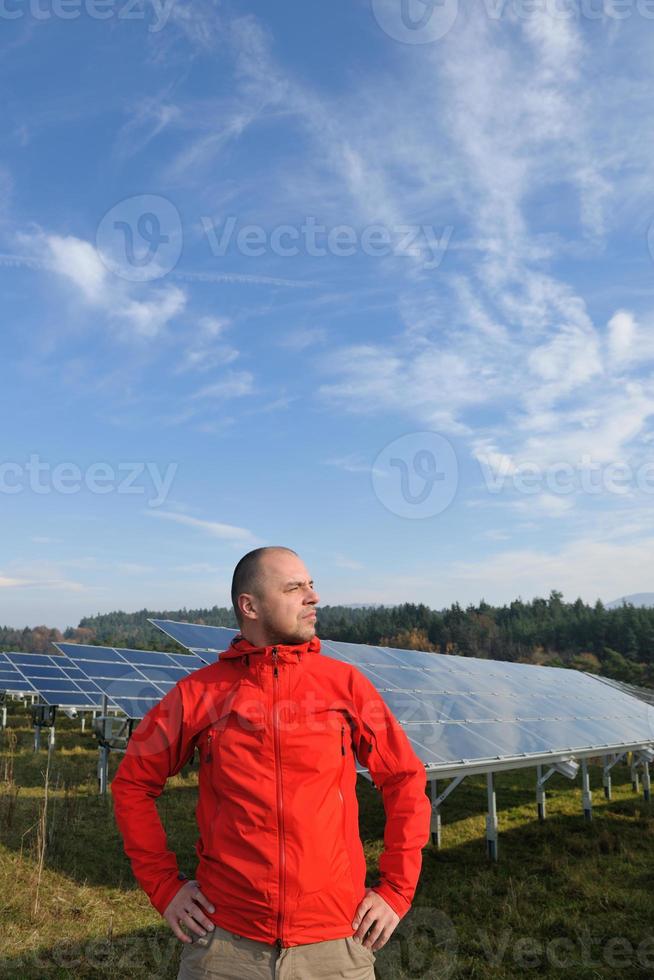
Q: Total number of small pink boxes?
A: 0